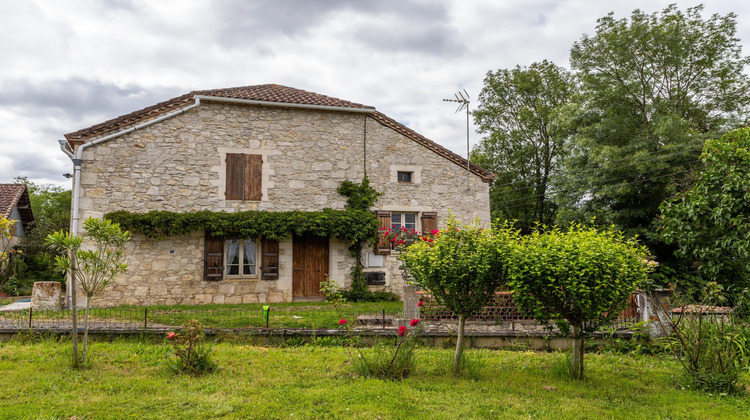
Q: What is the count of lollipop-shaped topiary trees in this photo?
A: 2